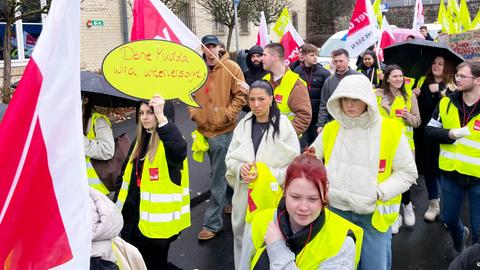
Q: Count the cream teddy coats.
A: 1